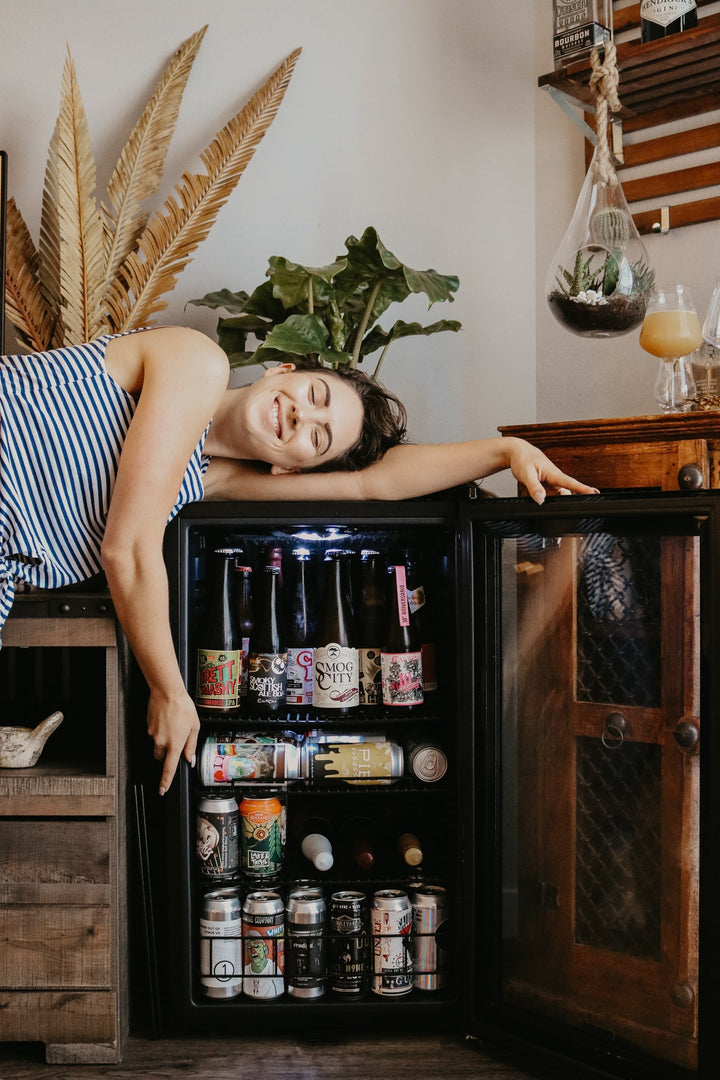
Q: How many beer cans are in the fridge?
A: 11